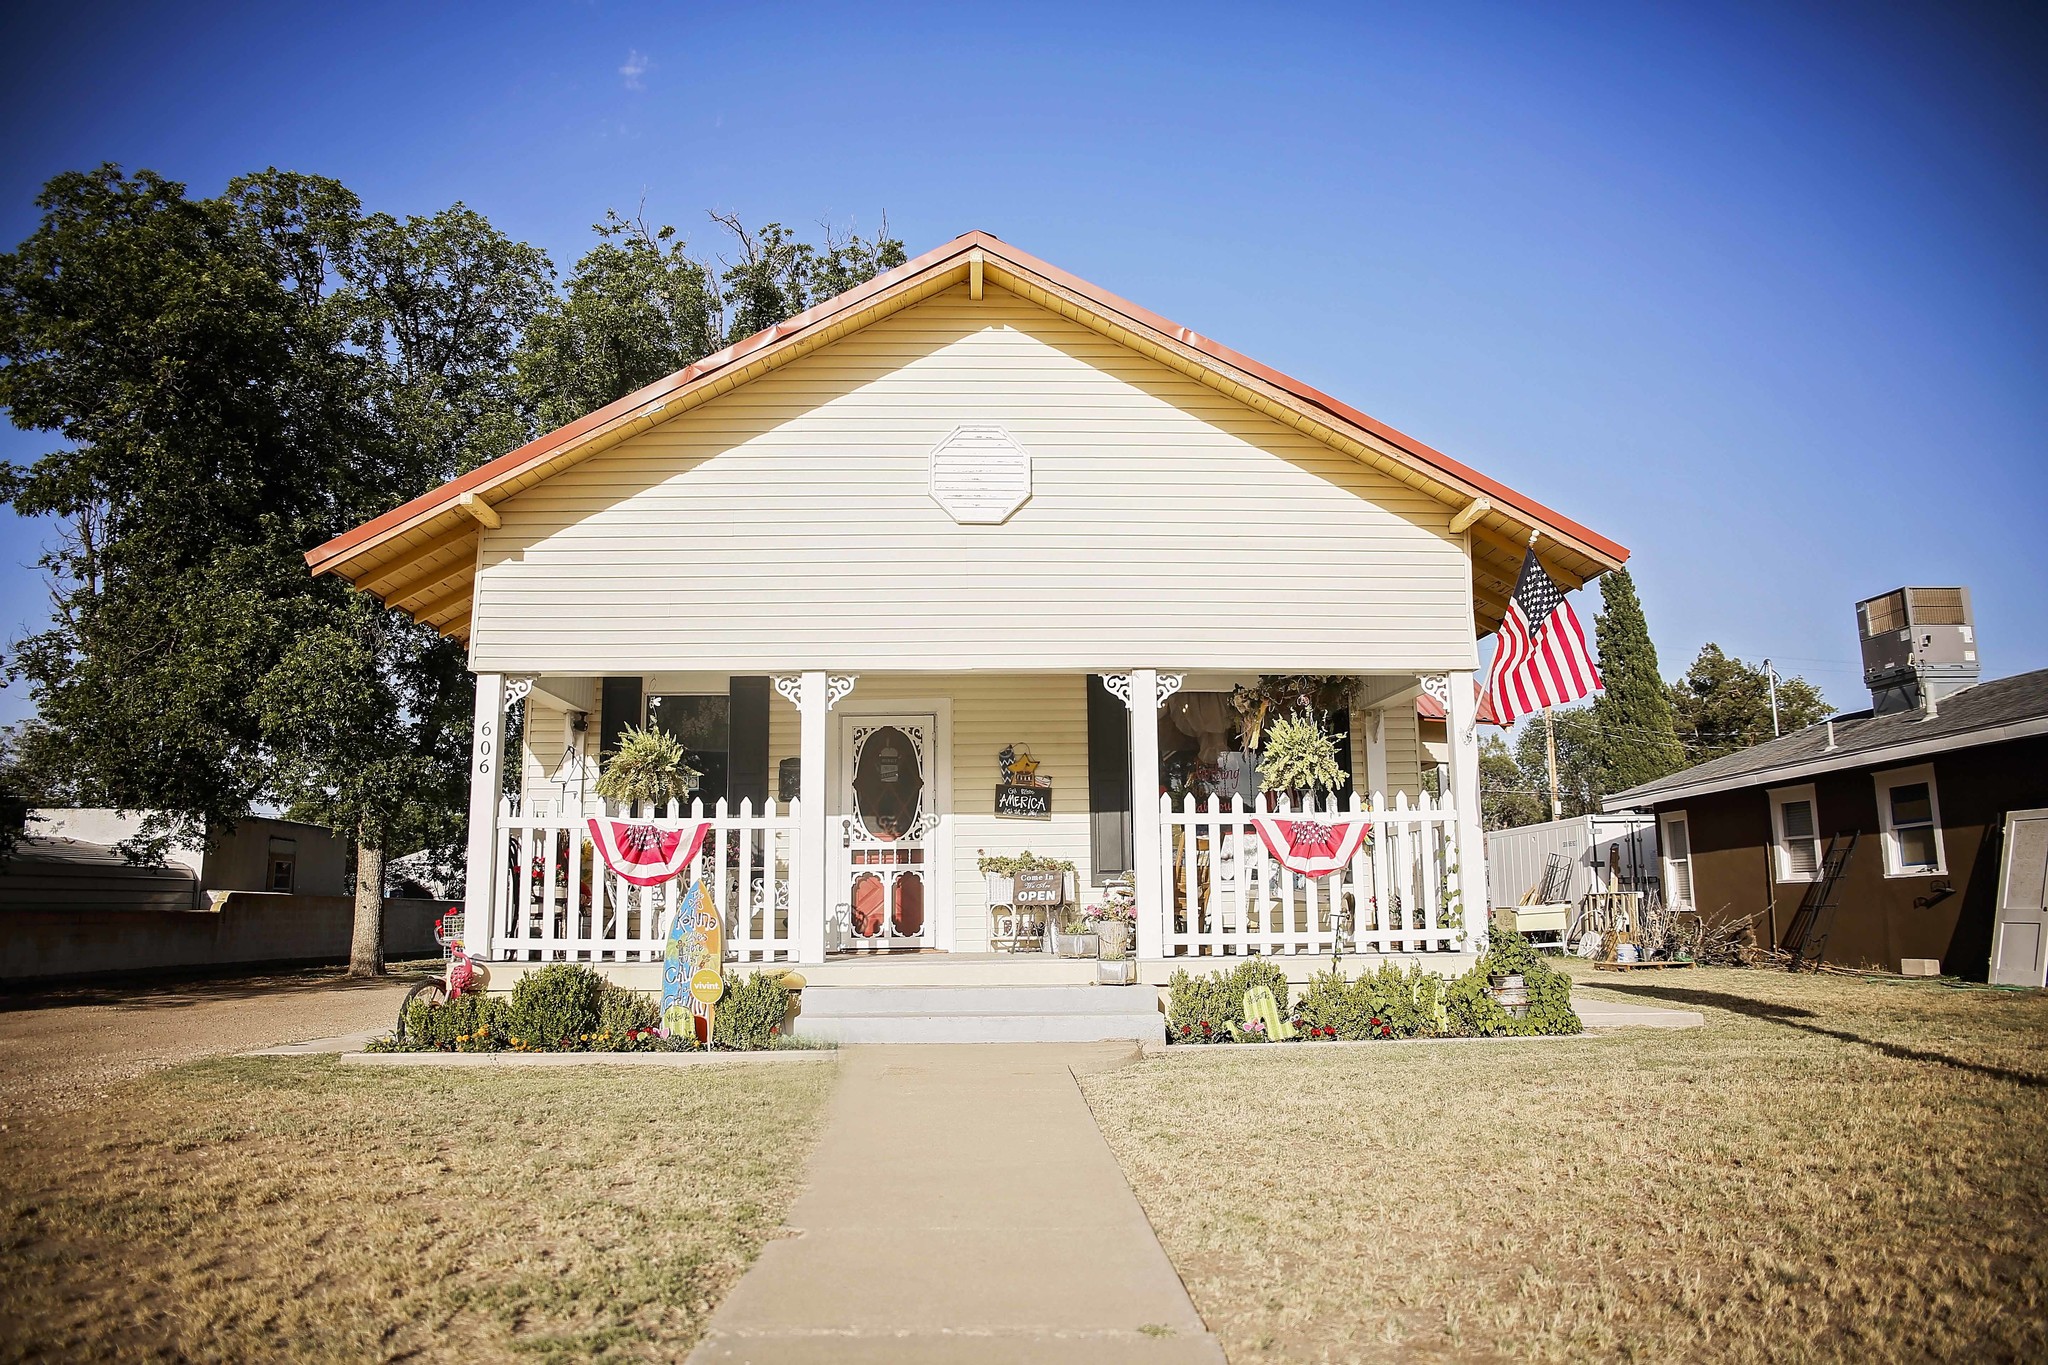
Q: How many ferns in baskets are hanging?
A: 2